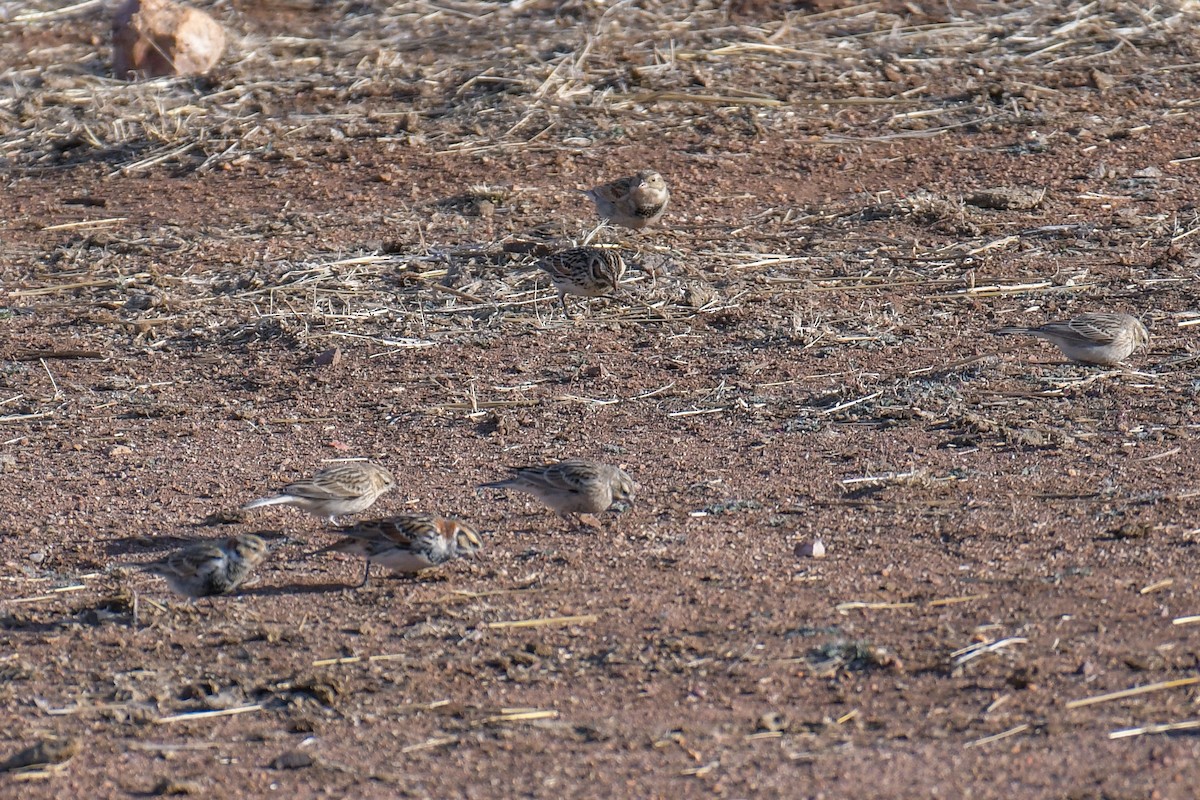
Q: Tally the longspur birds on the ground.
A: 7